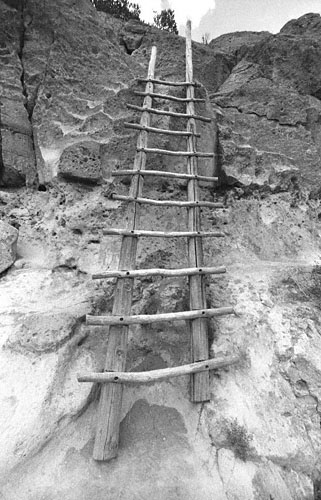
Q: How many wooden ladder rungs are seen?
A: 11